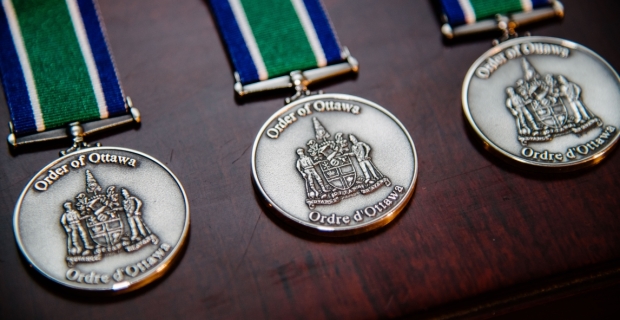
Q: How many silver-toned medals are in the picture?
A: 3